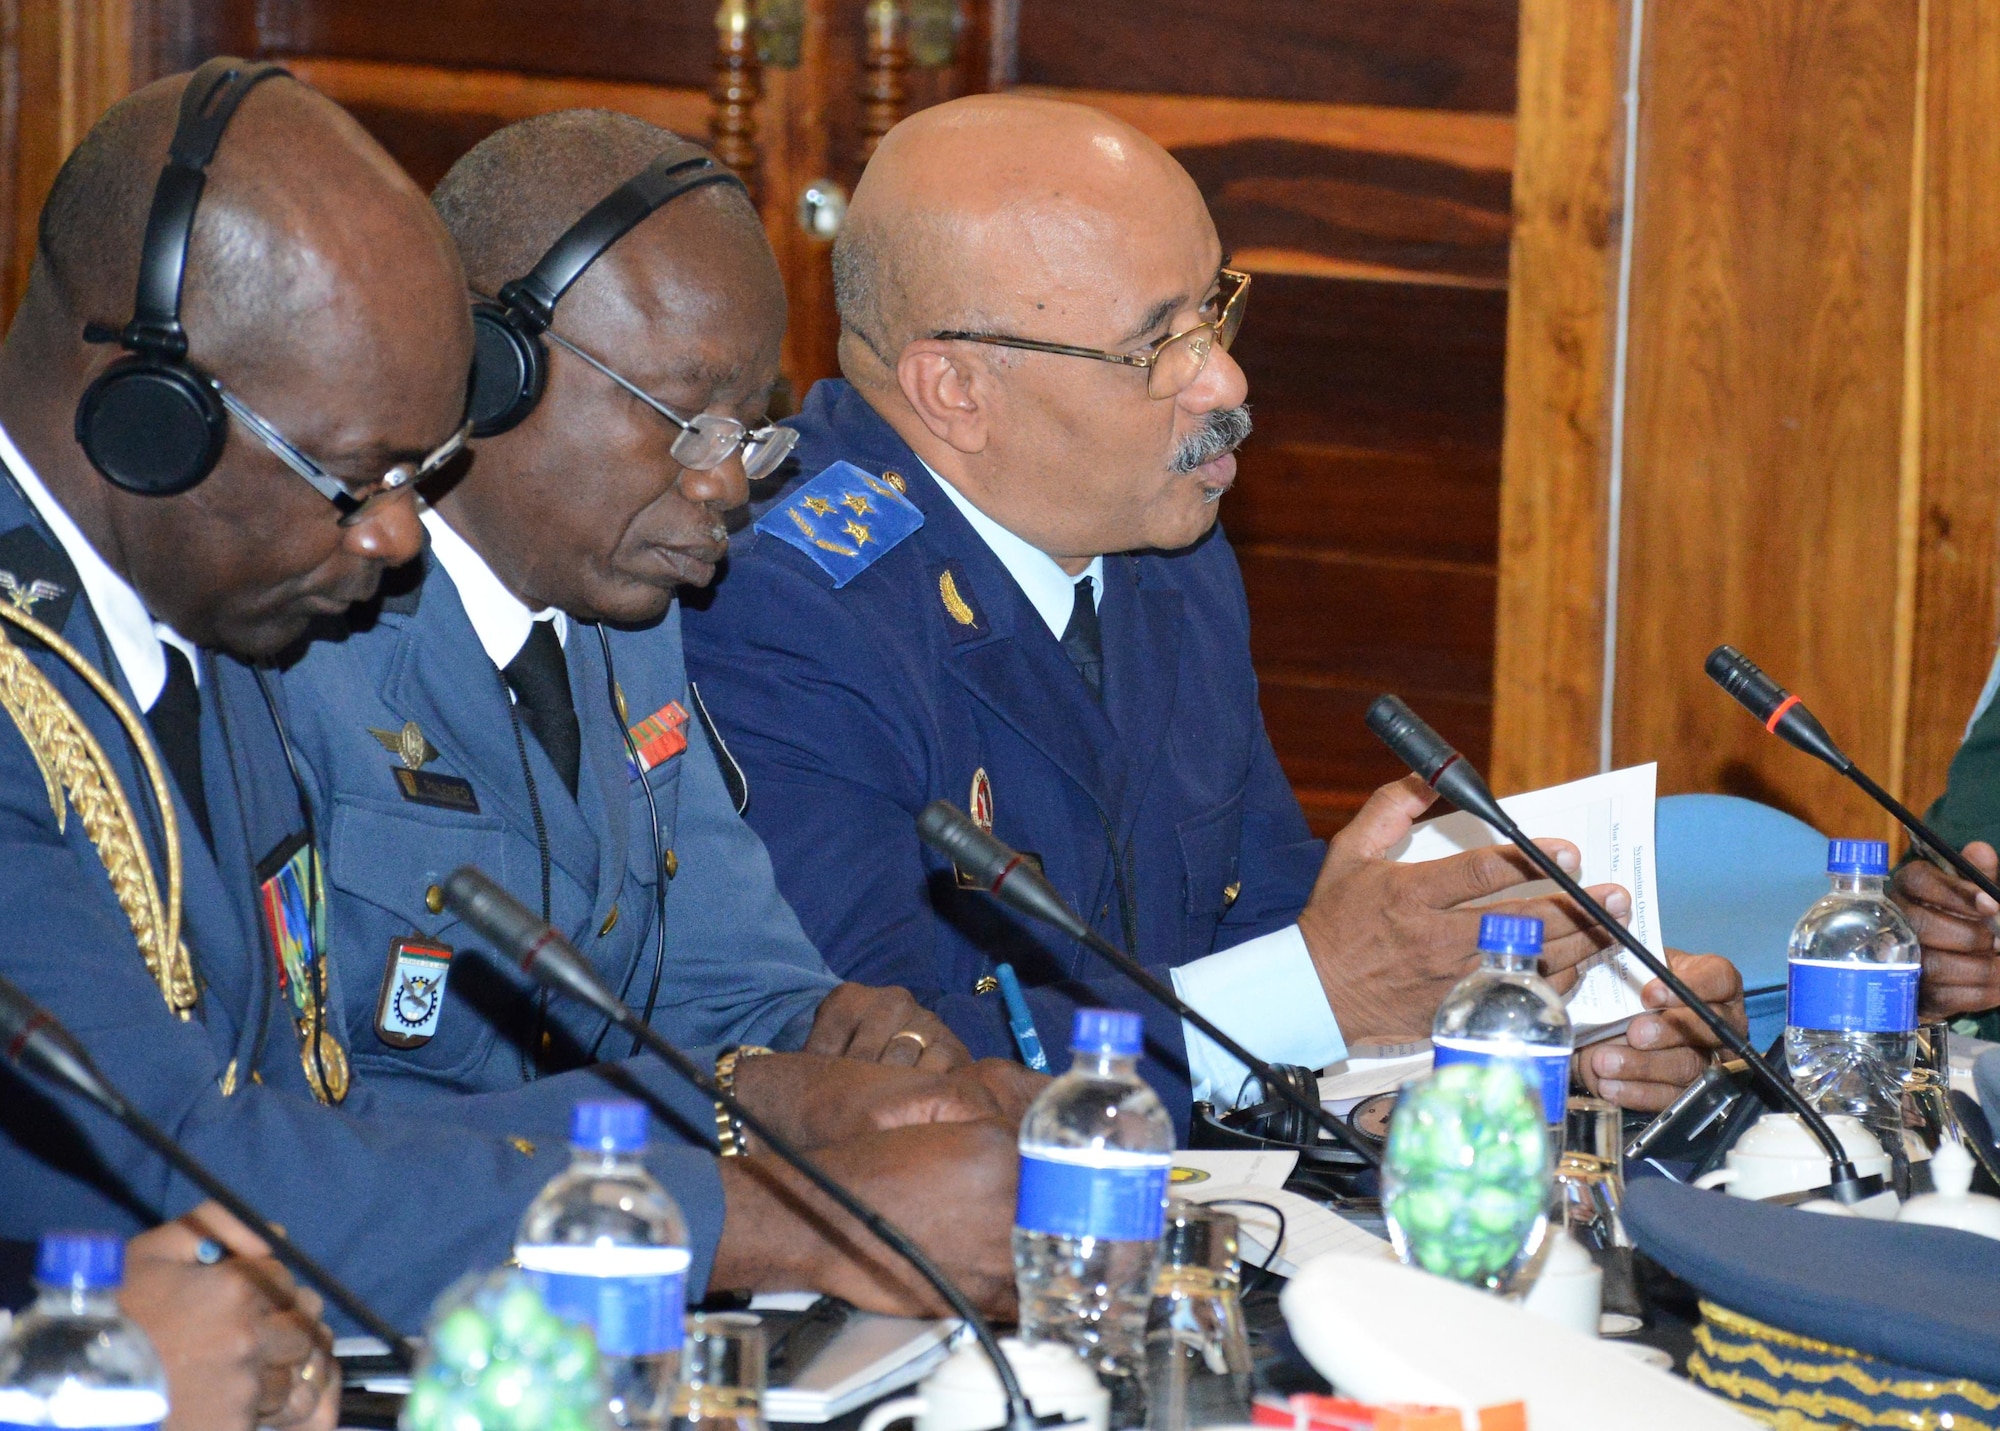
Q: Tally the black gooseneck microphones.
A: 5